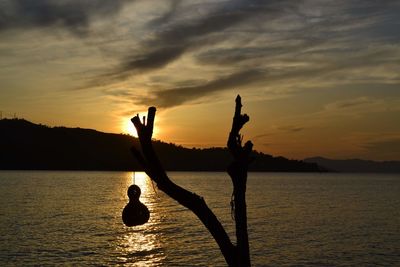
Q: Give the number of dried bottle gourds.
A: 1